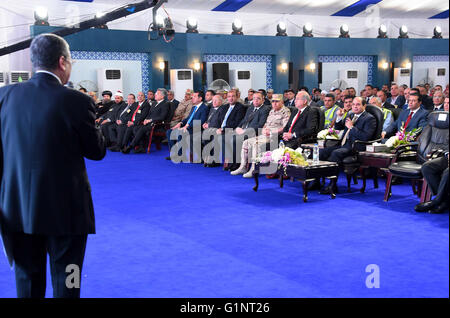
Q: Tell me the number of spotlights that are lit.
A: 11